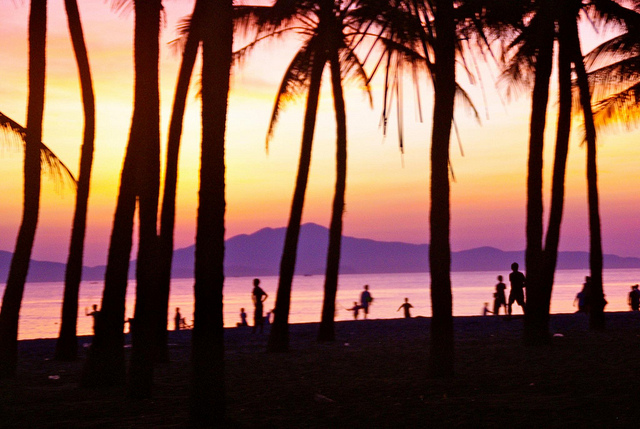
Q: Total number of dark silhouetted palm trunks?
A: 12